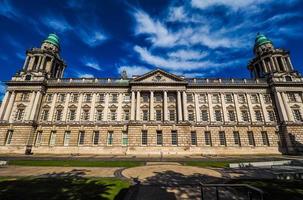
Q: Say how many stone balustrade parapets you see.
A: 2